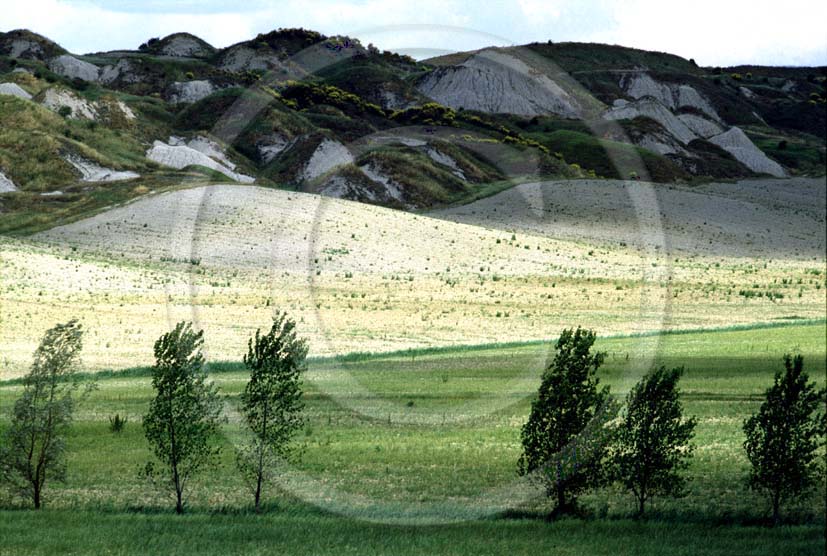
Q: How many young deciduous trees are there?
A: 6